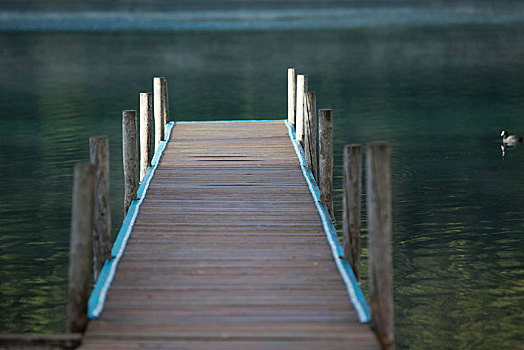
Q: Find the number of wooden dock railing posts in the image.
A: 12